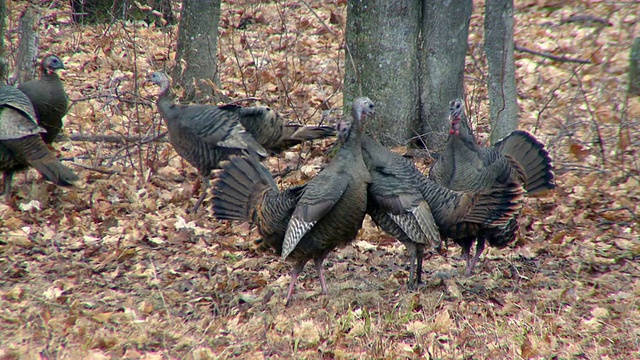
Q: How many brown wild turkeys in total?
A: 6